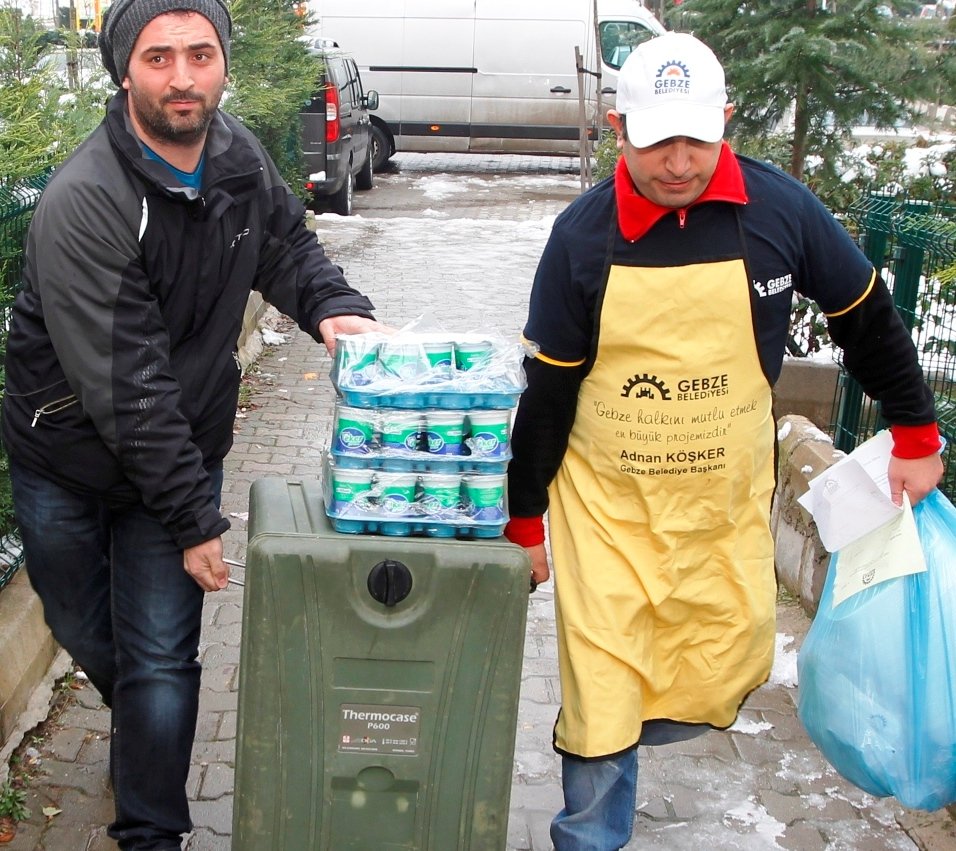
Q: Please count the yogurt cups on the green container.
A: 12